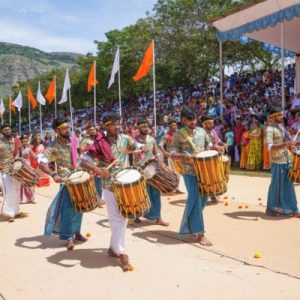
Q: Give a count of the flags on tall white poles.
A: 10